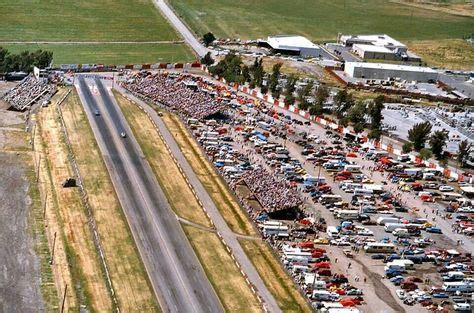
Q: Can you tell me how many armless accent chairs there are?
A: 0